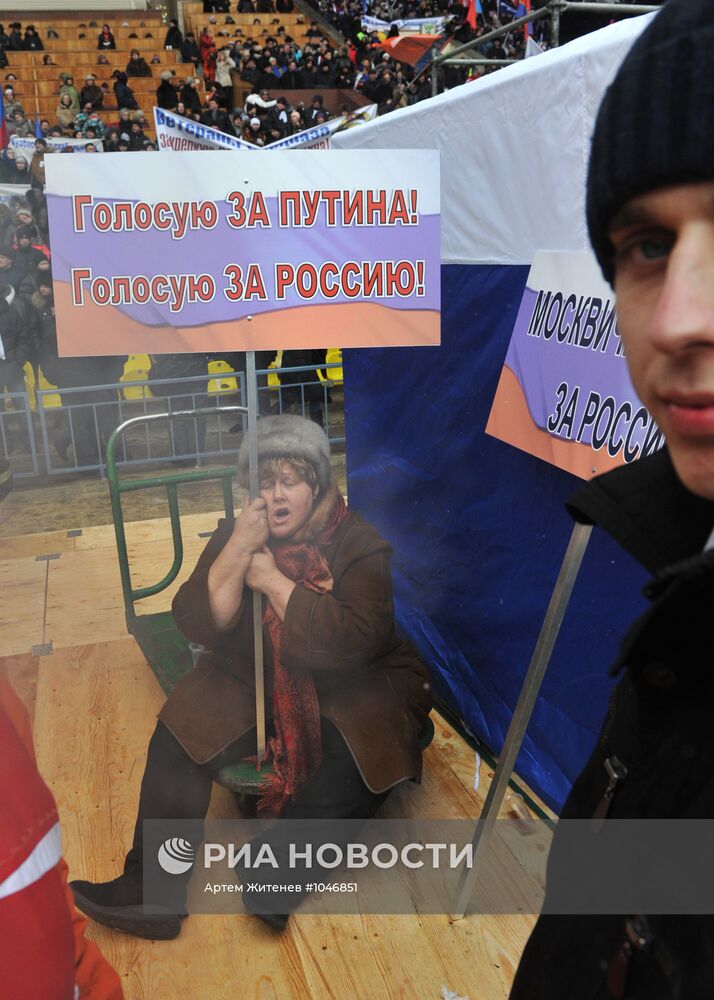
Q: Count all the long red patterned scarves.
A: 1